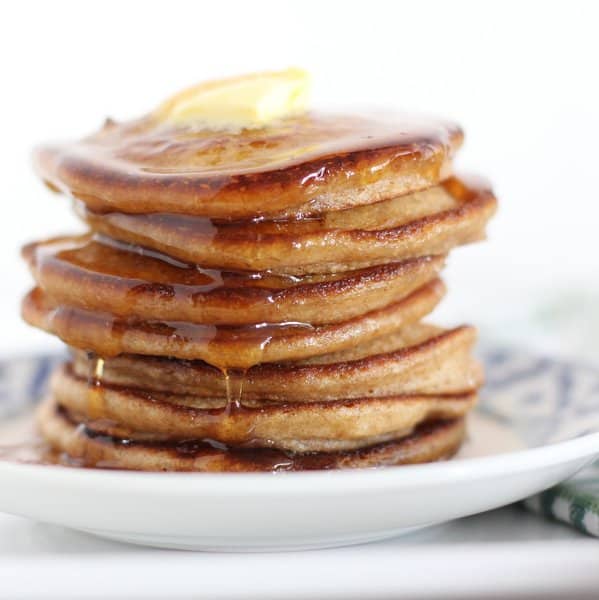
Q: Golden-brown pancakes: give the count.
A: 7